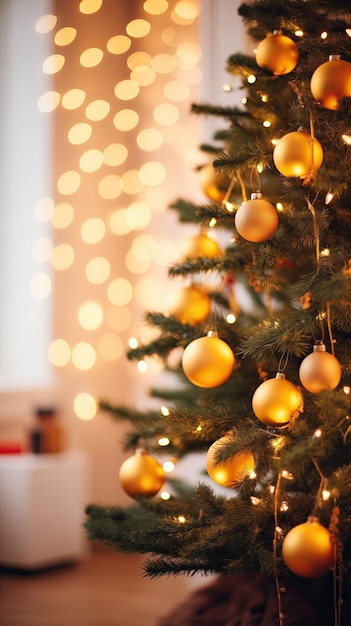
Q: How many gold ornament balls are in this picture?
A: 13